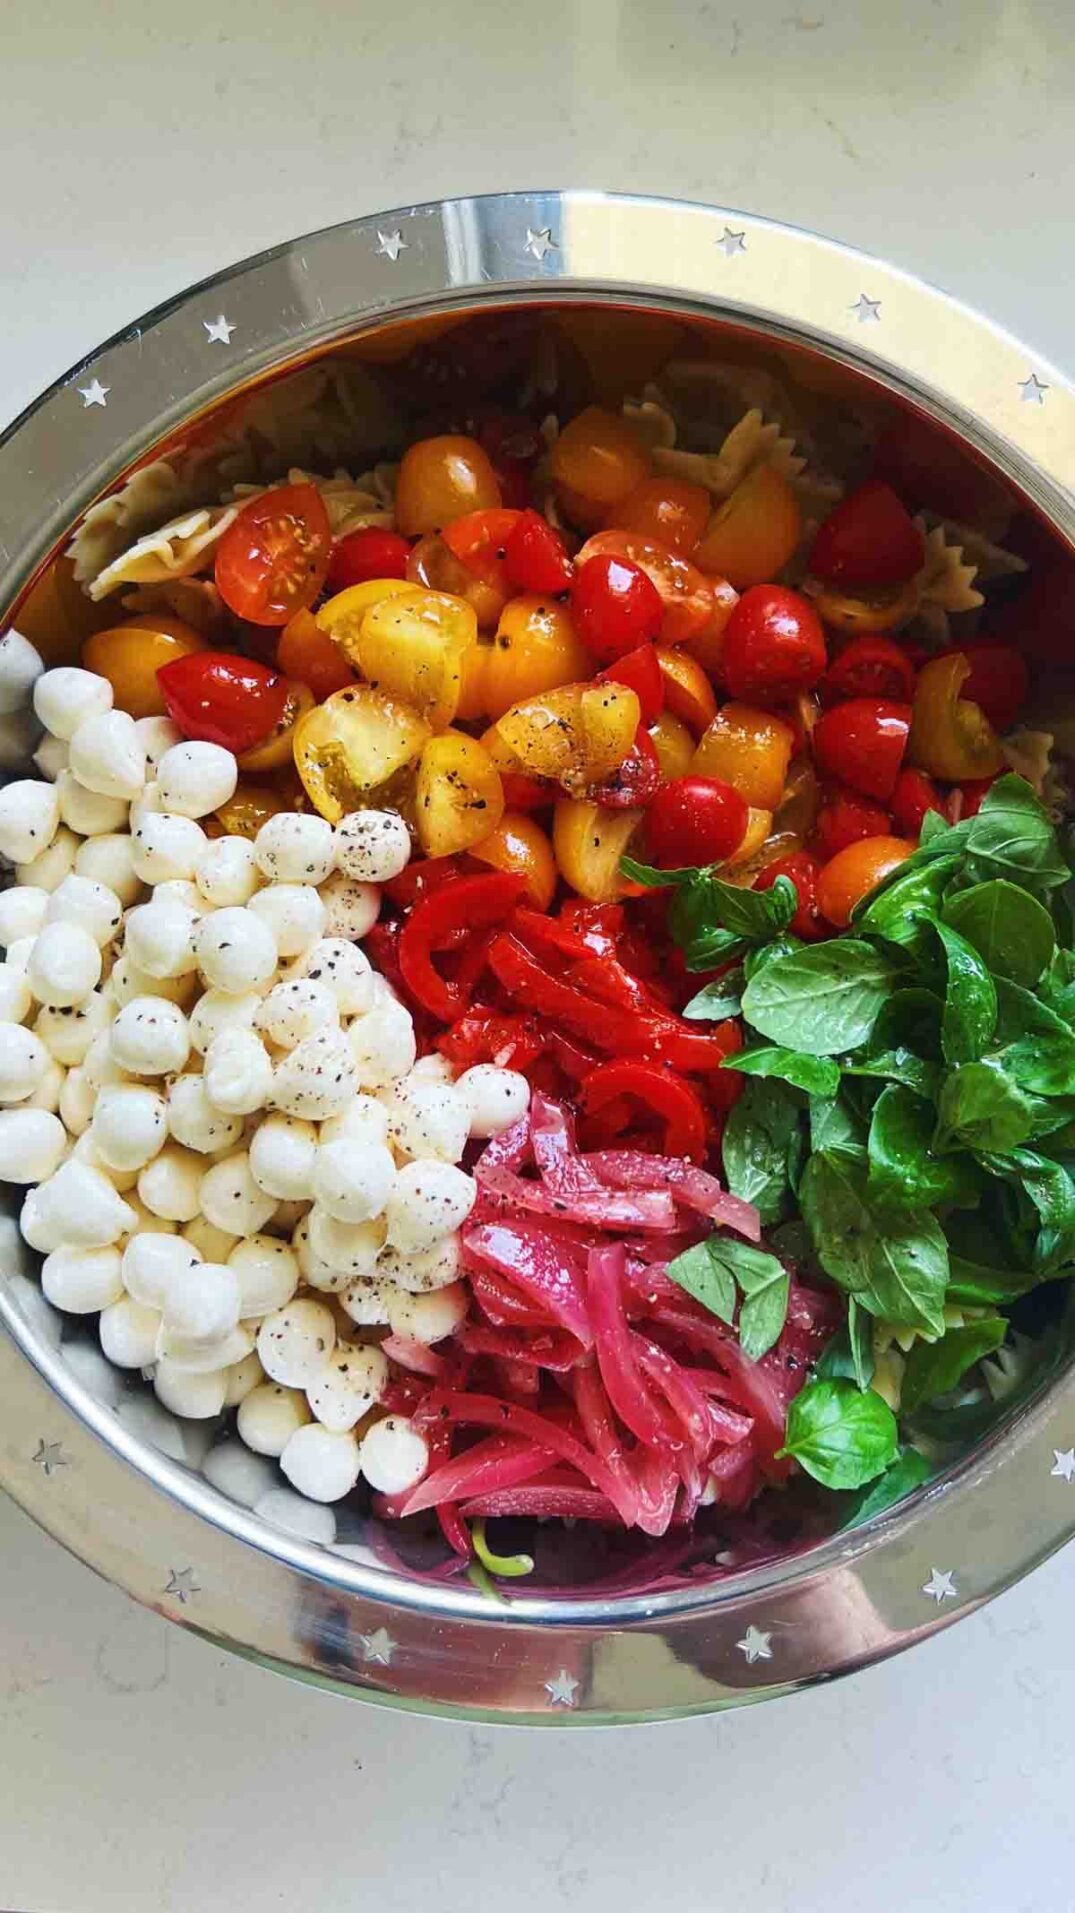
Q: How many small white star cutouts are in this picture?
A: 14